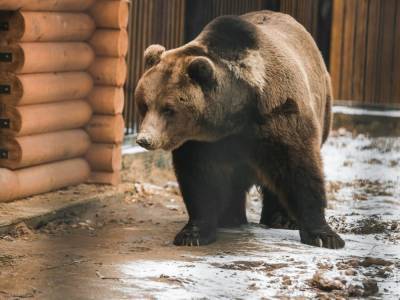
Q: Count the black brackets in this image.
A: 5